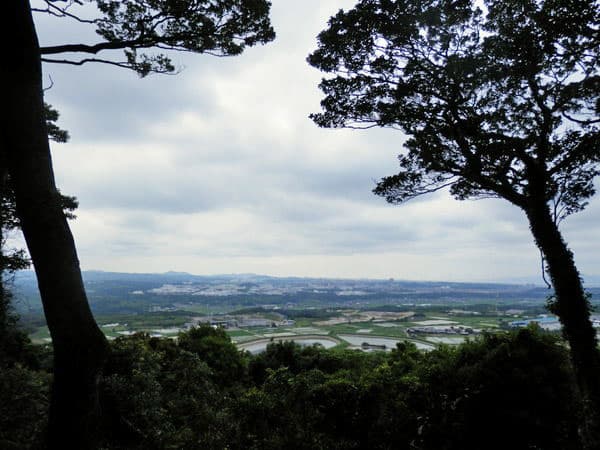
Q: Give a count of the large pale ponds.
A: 2